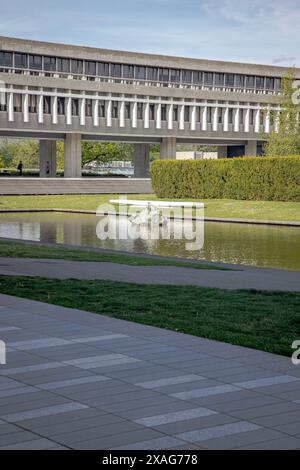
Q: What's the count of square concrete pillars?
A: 6